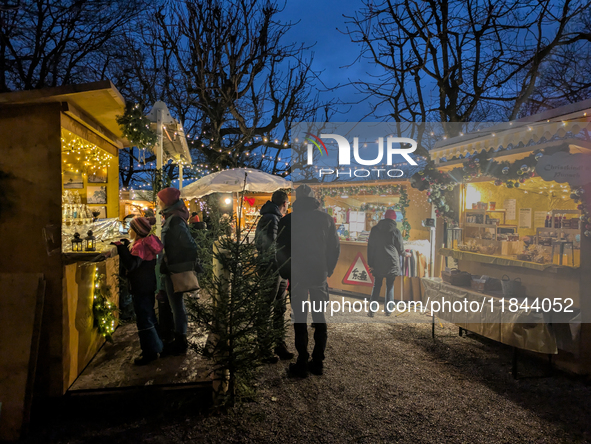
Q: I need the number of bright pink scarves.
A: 1